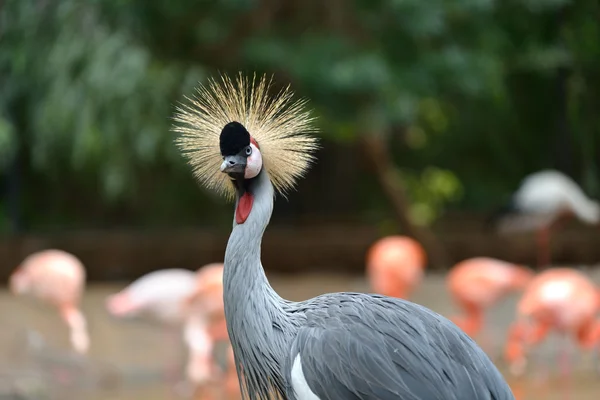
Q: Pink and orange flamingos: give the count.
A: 6